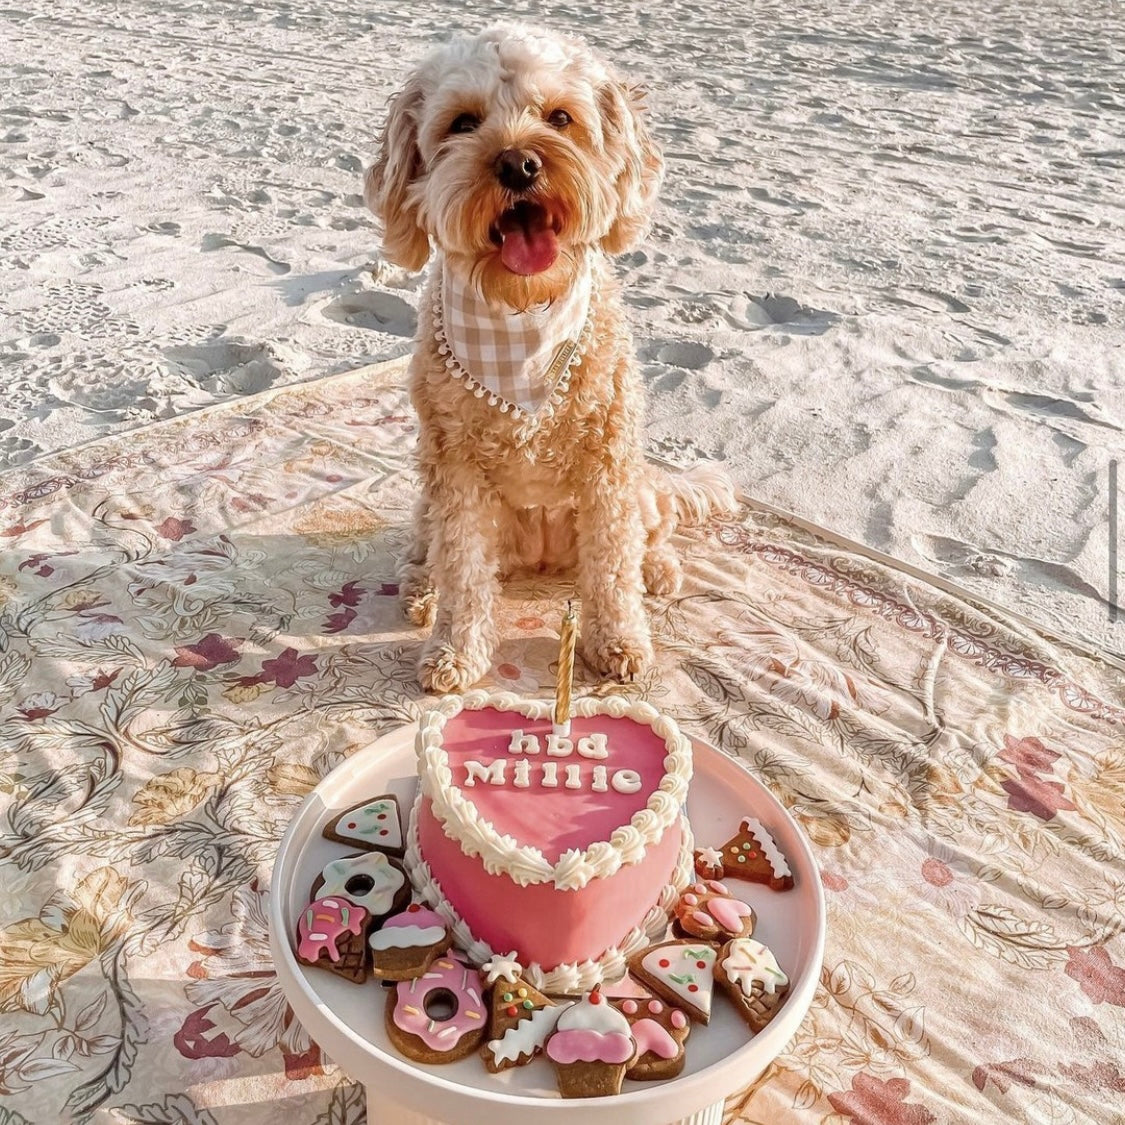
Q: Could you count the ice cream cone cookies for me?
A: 2